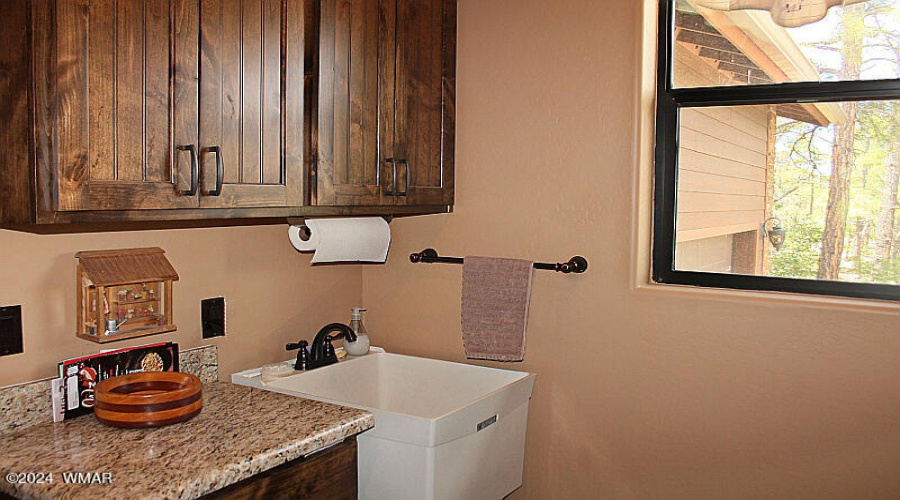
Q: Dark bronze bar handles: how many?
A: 4